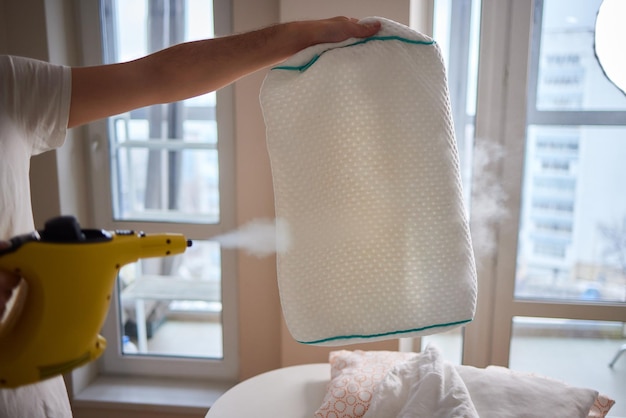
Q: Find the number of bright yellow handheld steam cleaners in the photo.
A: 1